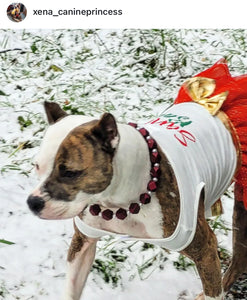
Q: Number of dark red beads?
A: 11